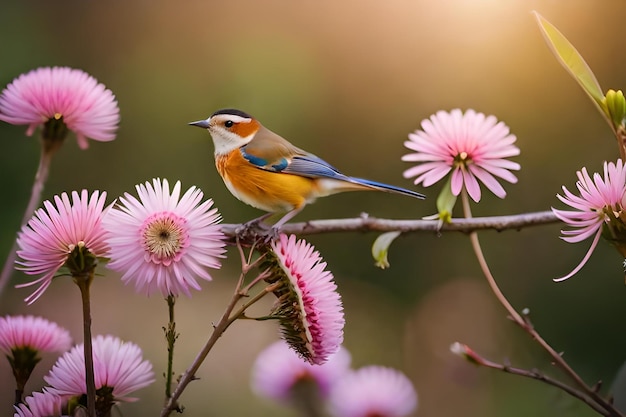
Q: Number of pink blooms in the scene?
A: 11